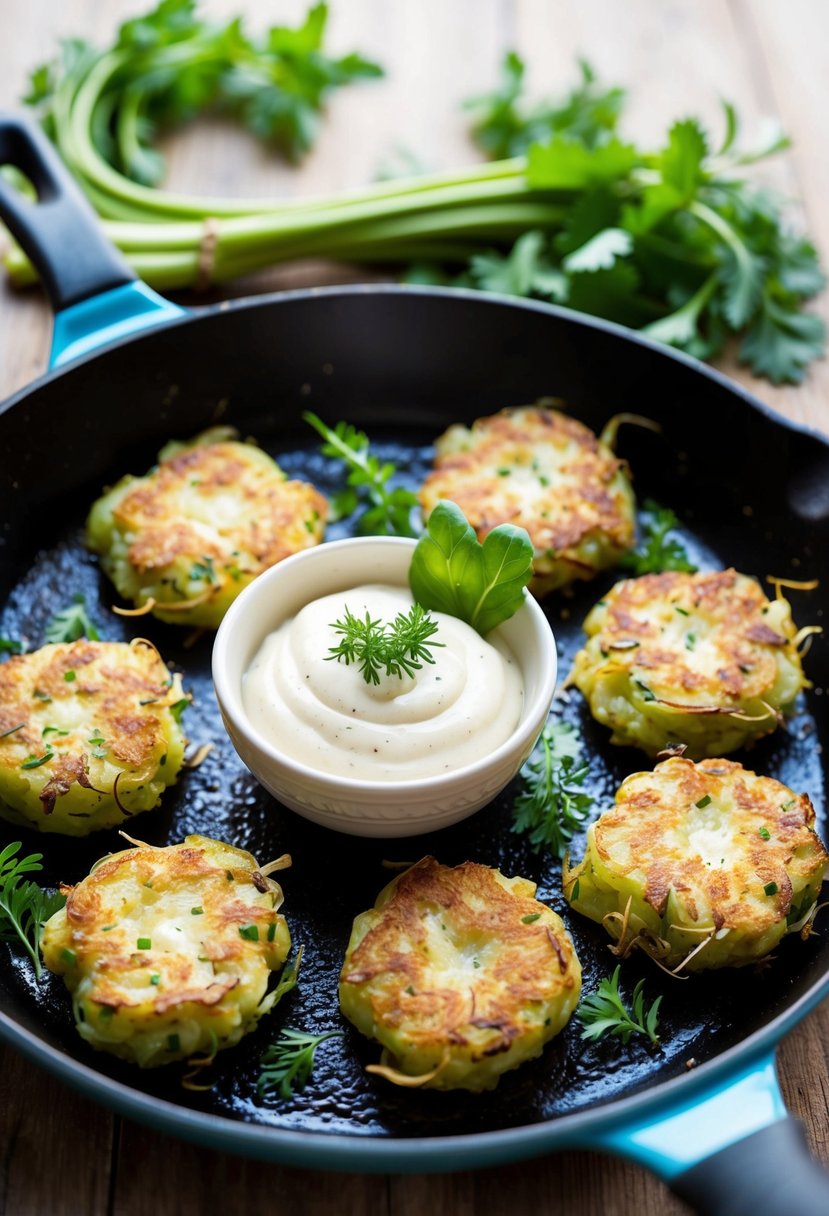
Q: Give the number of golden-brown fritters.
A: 7